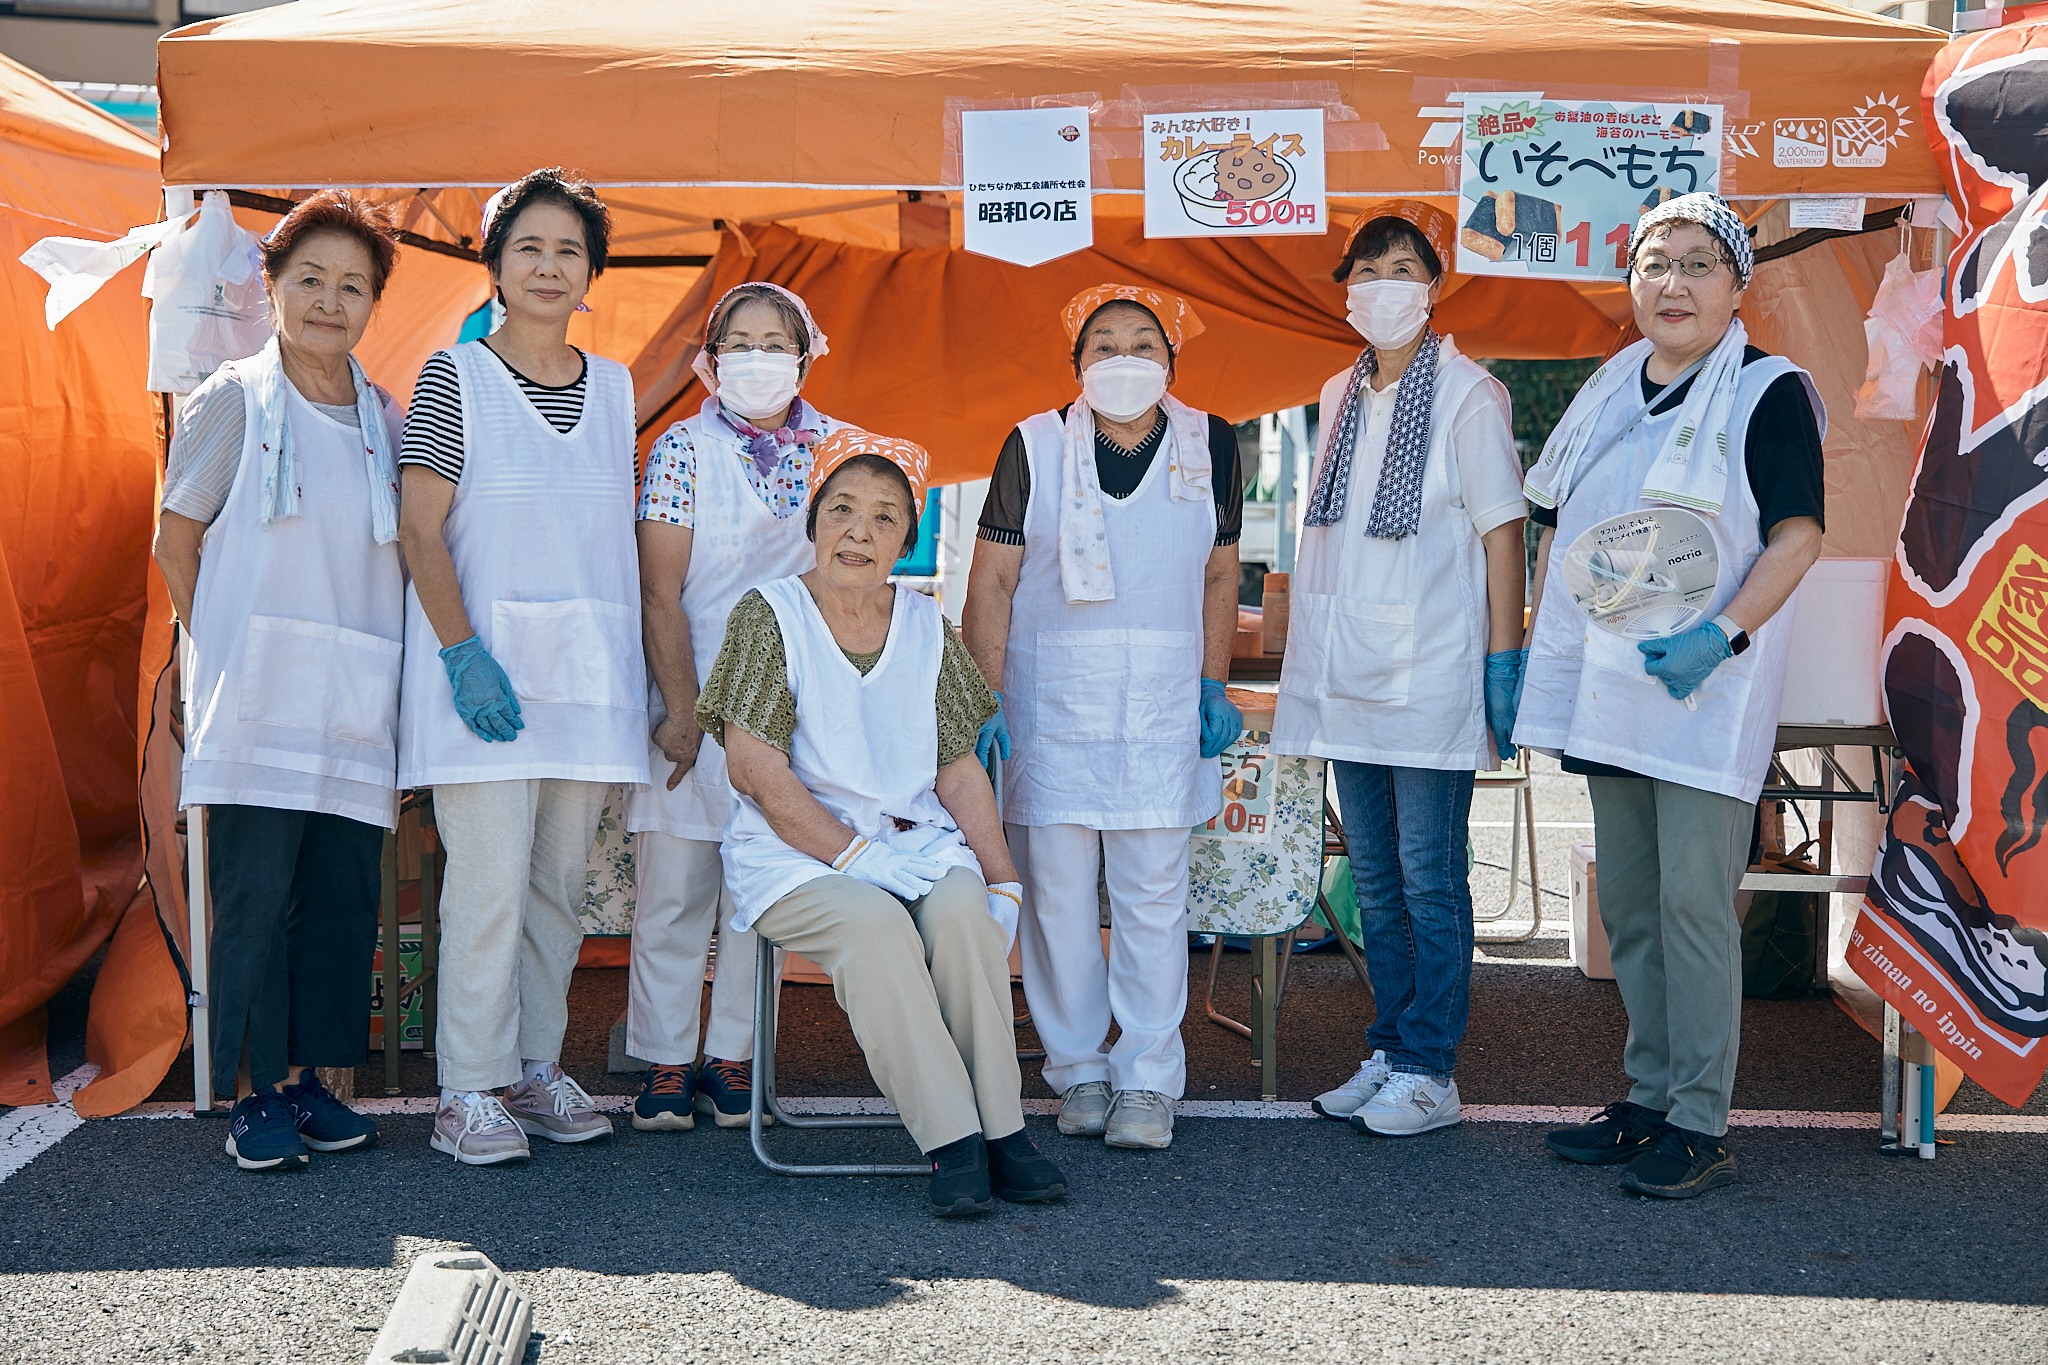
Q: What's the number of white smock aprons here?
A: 7